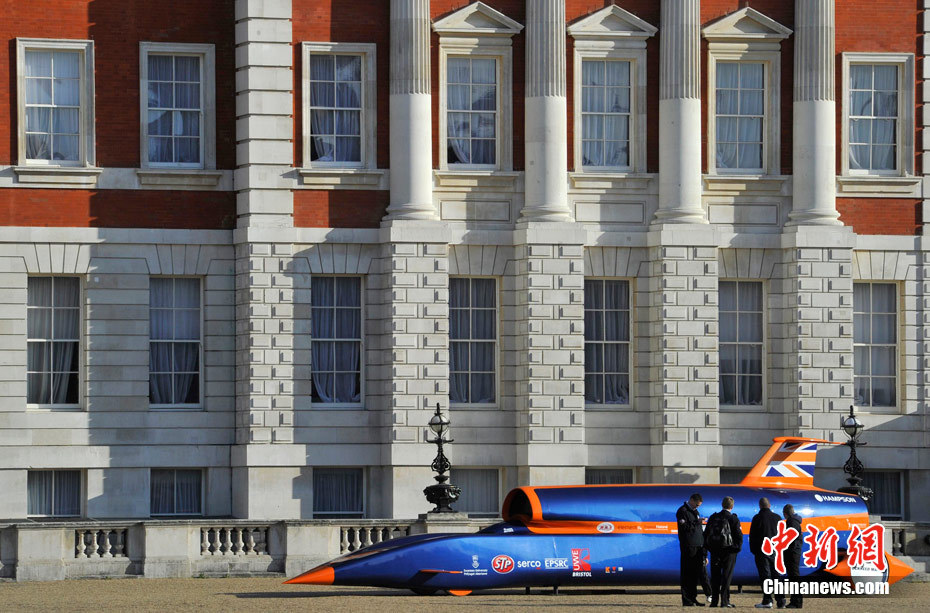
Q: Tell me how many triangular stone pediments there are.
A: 3